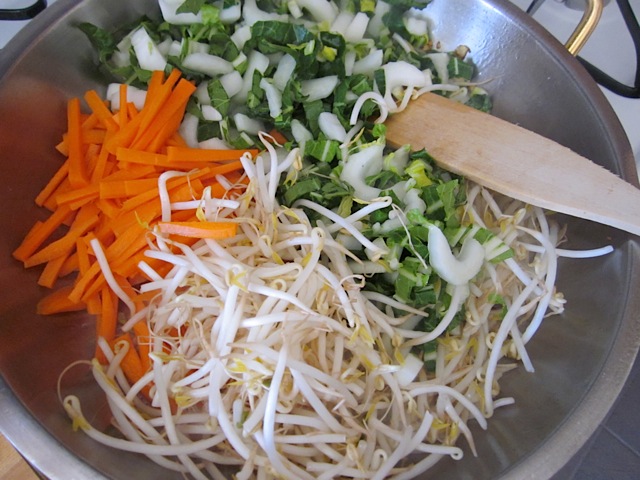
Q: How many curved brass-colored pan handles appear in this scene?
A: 1